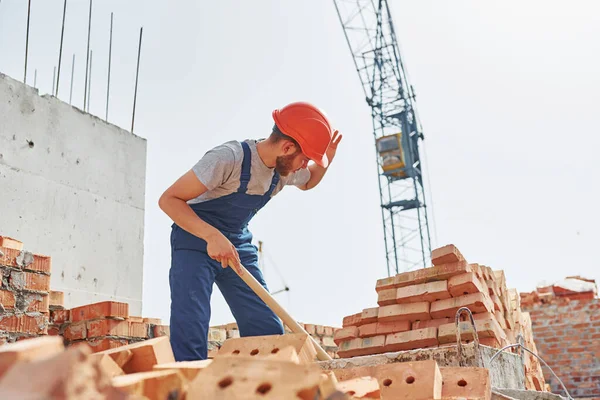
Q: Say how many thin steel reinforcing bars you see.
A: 9